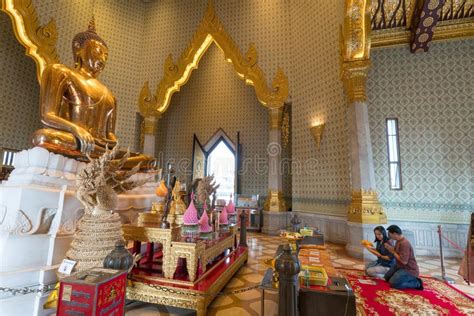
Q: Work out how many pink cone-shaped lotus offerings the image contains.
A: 4